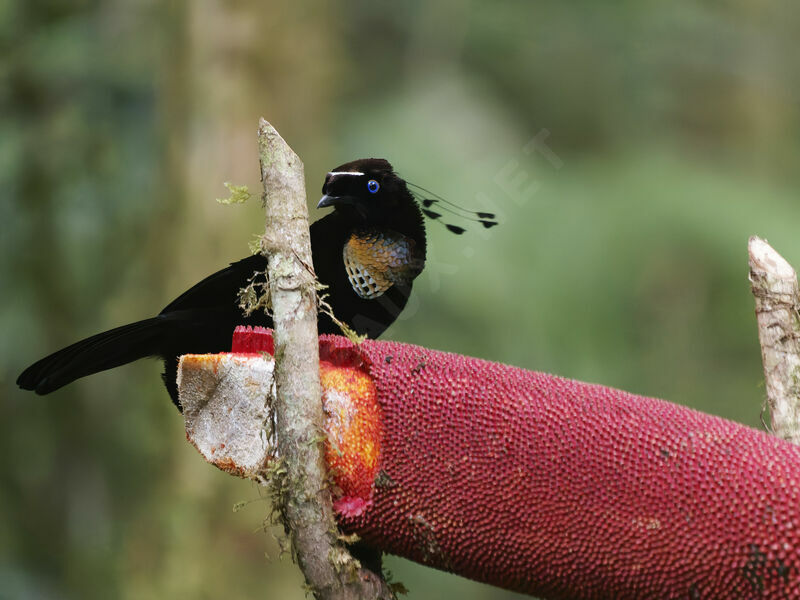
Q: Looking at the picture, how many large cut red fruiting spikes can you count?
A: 1